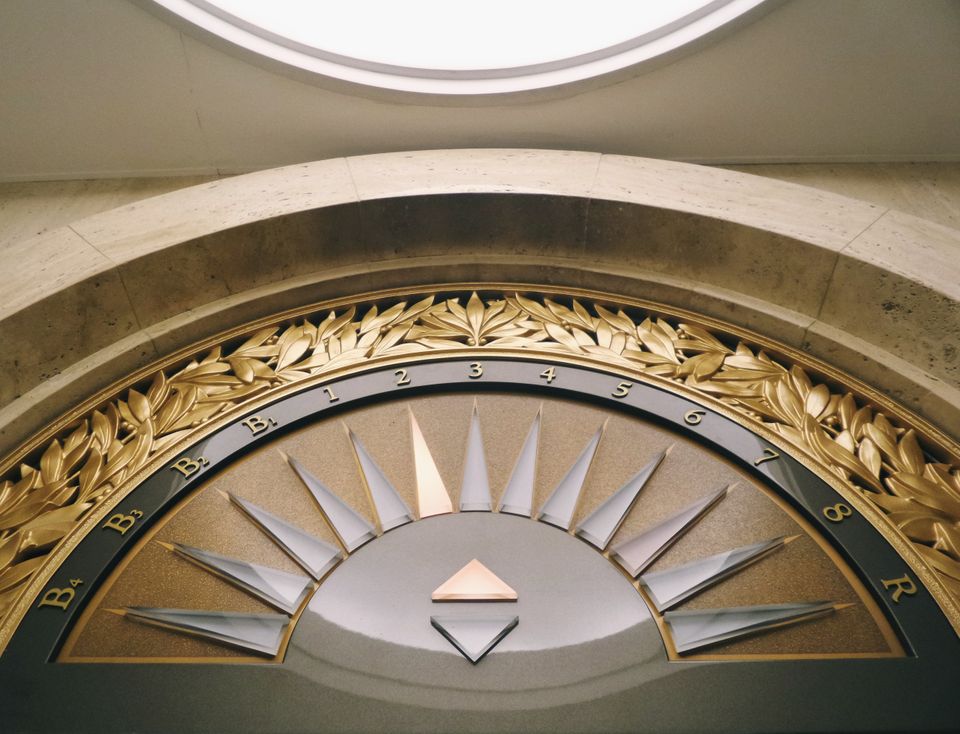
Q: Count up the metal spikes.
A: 13